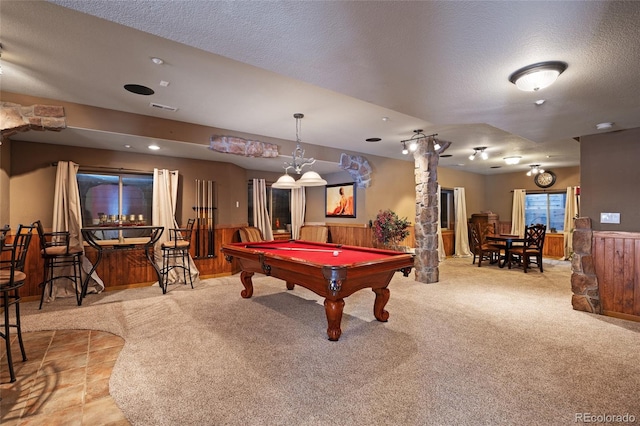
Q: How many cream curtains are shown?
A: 8